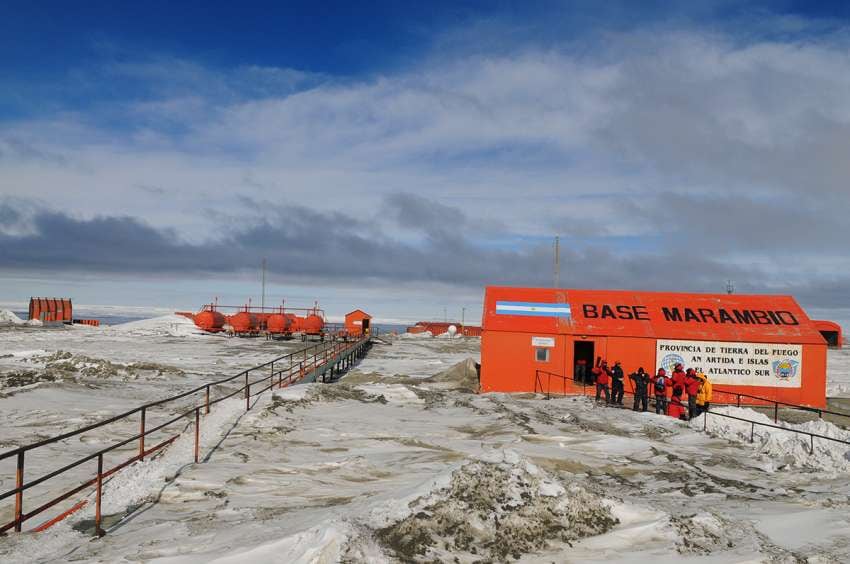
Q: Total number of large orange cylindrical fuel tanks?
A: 4